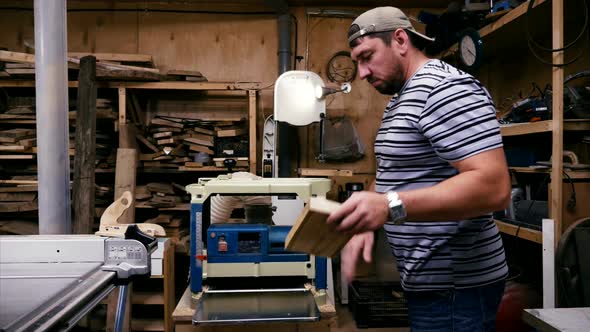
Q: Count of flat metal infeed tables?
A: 1